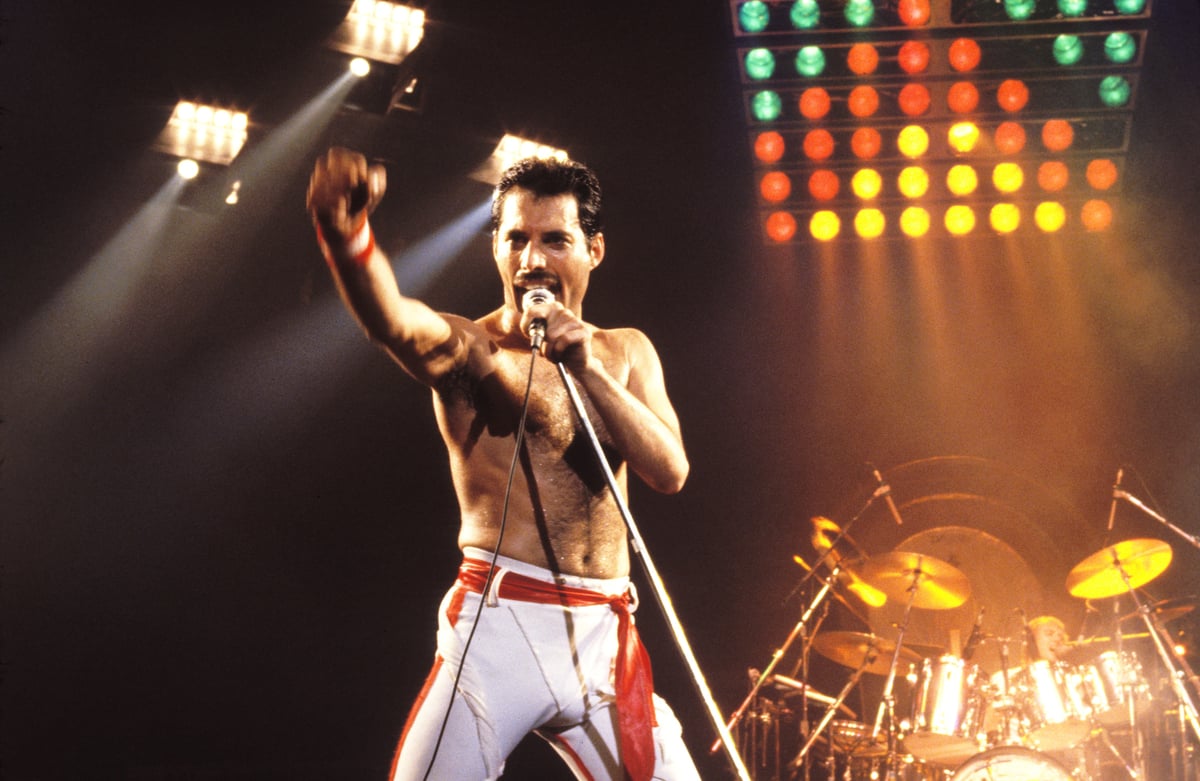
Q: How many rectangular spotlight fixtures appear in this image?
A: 3